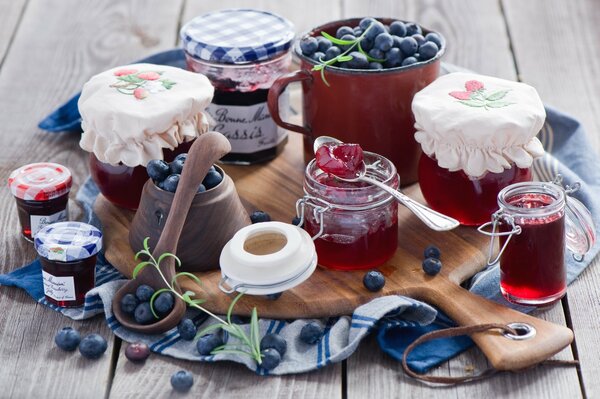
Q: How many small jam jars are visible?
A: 2